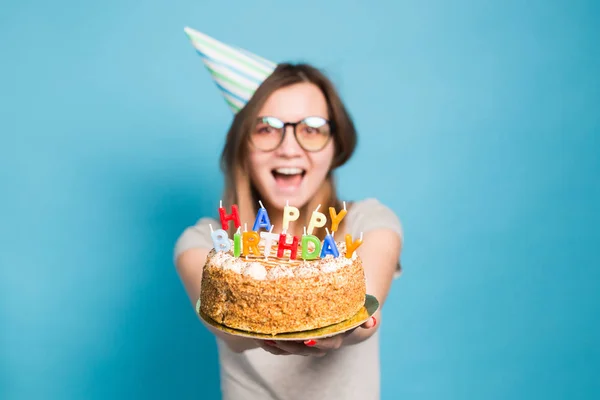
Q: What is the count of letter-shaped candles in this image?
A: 13